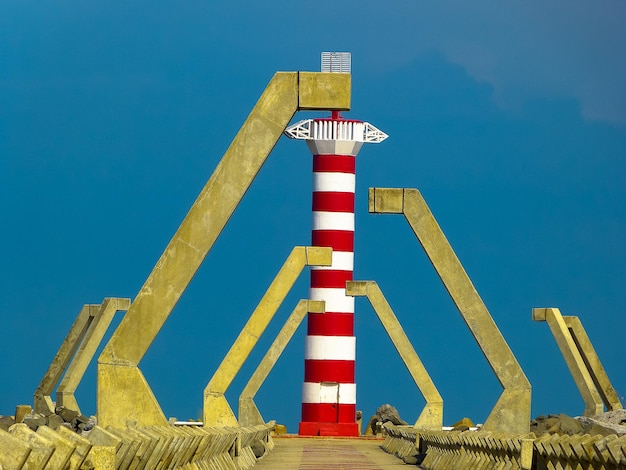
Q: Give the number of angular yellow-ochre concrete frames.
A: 9